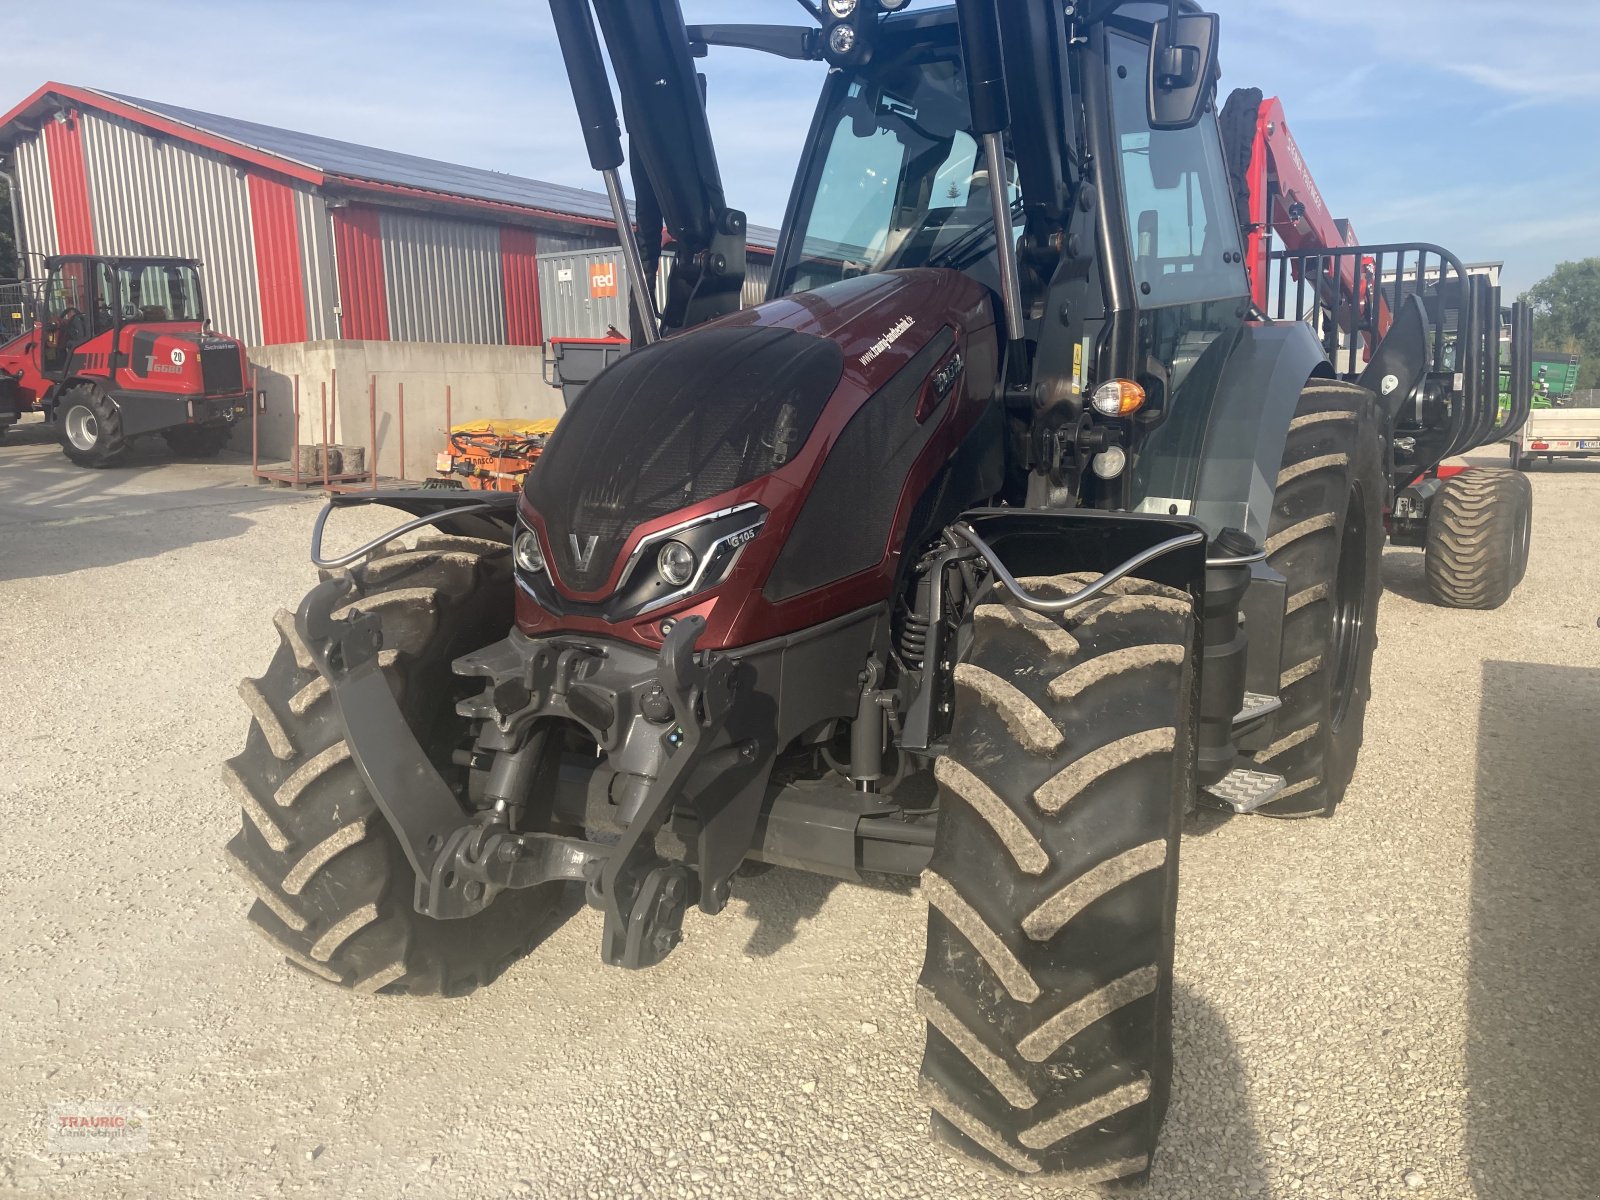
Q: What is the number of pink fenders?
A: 0